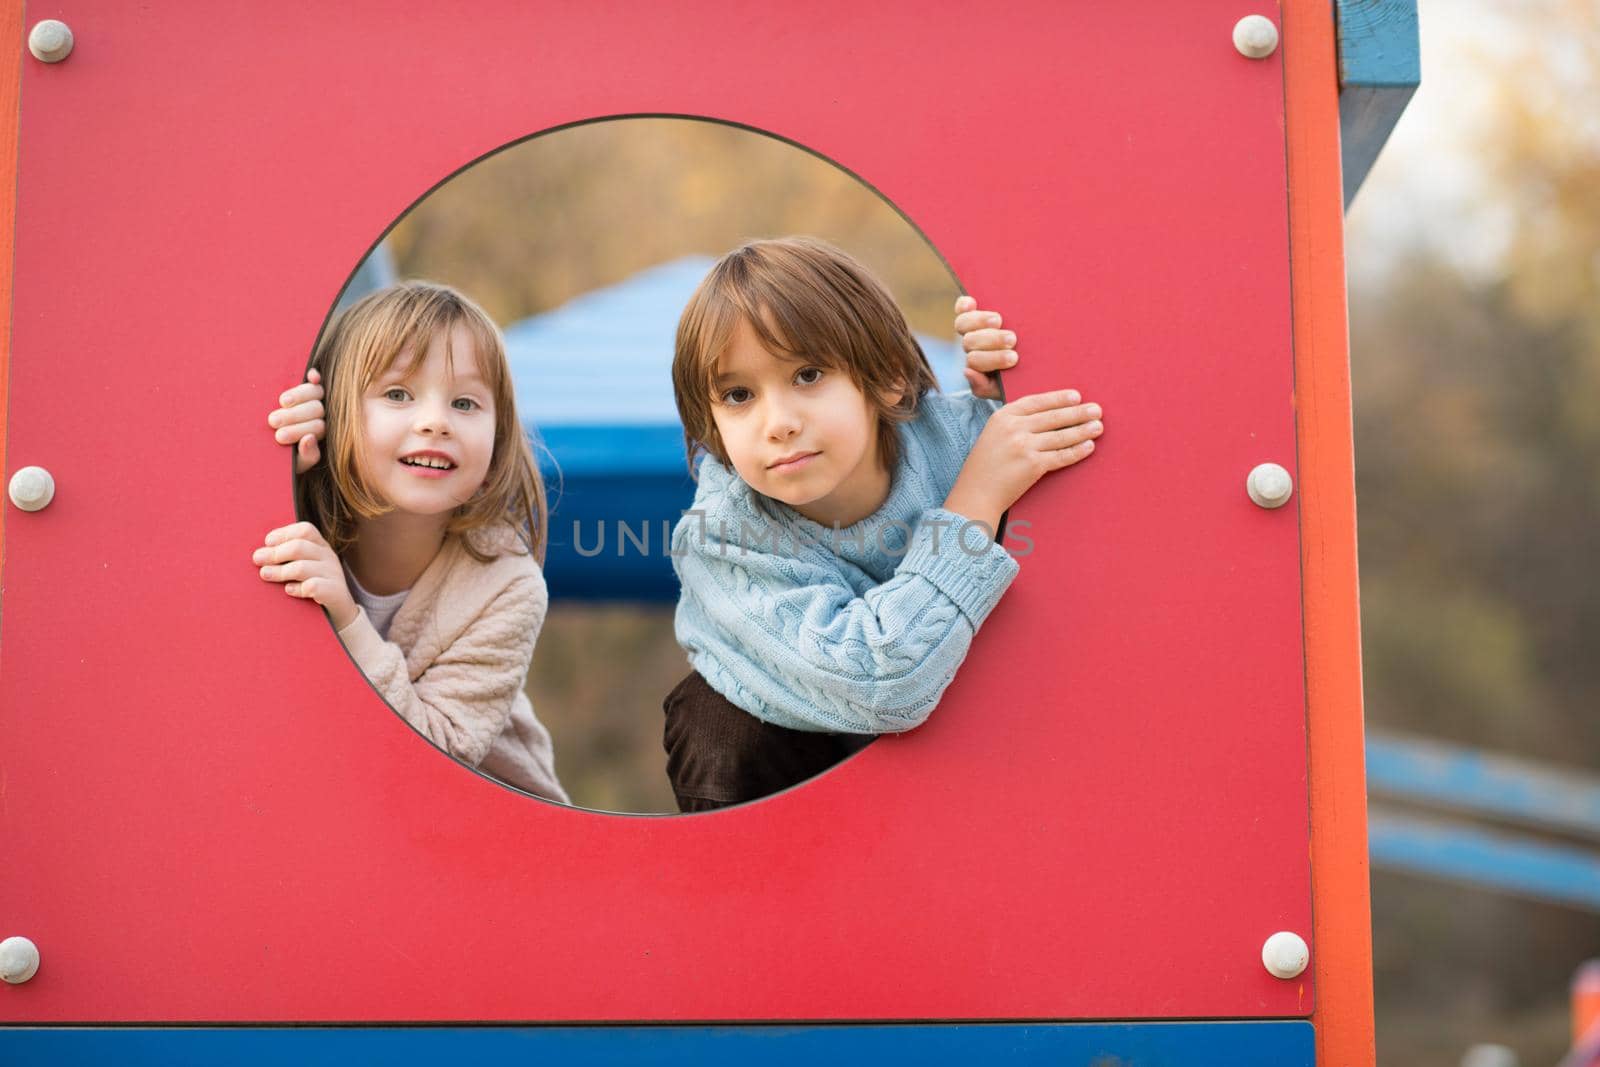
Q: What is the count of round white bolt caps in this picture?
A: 6